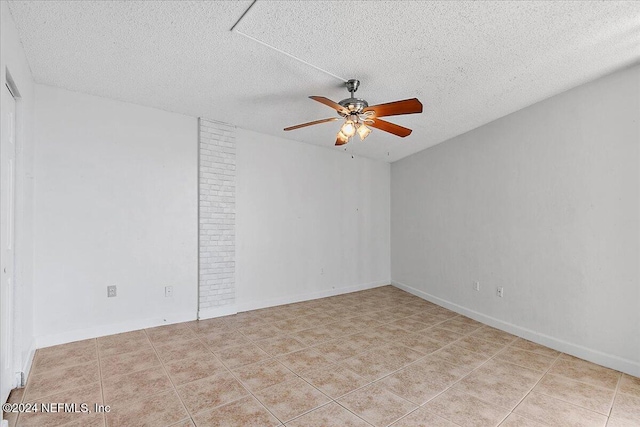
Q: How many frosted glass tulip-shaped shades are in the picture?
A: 3